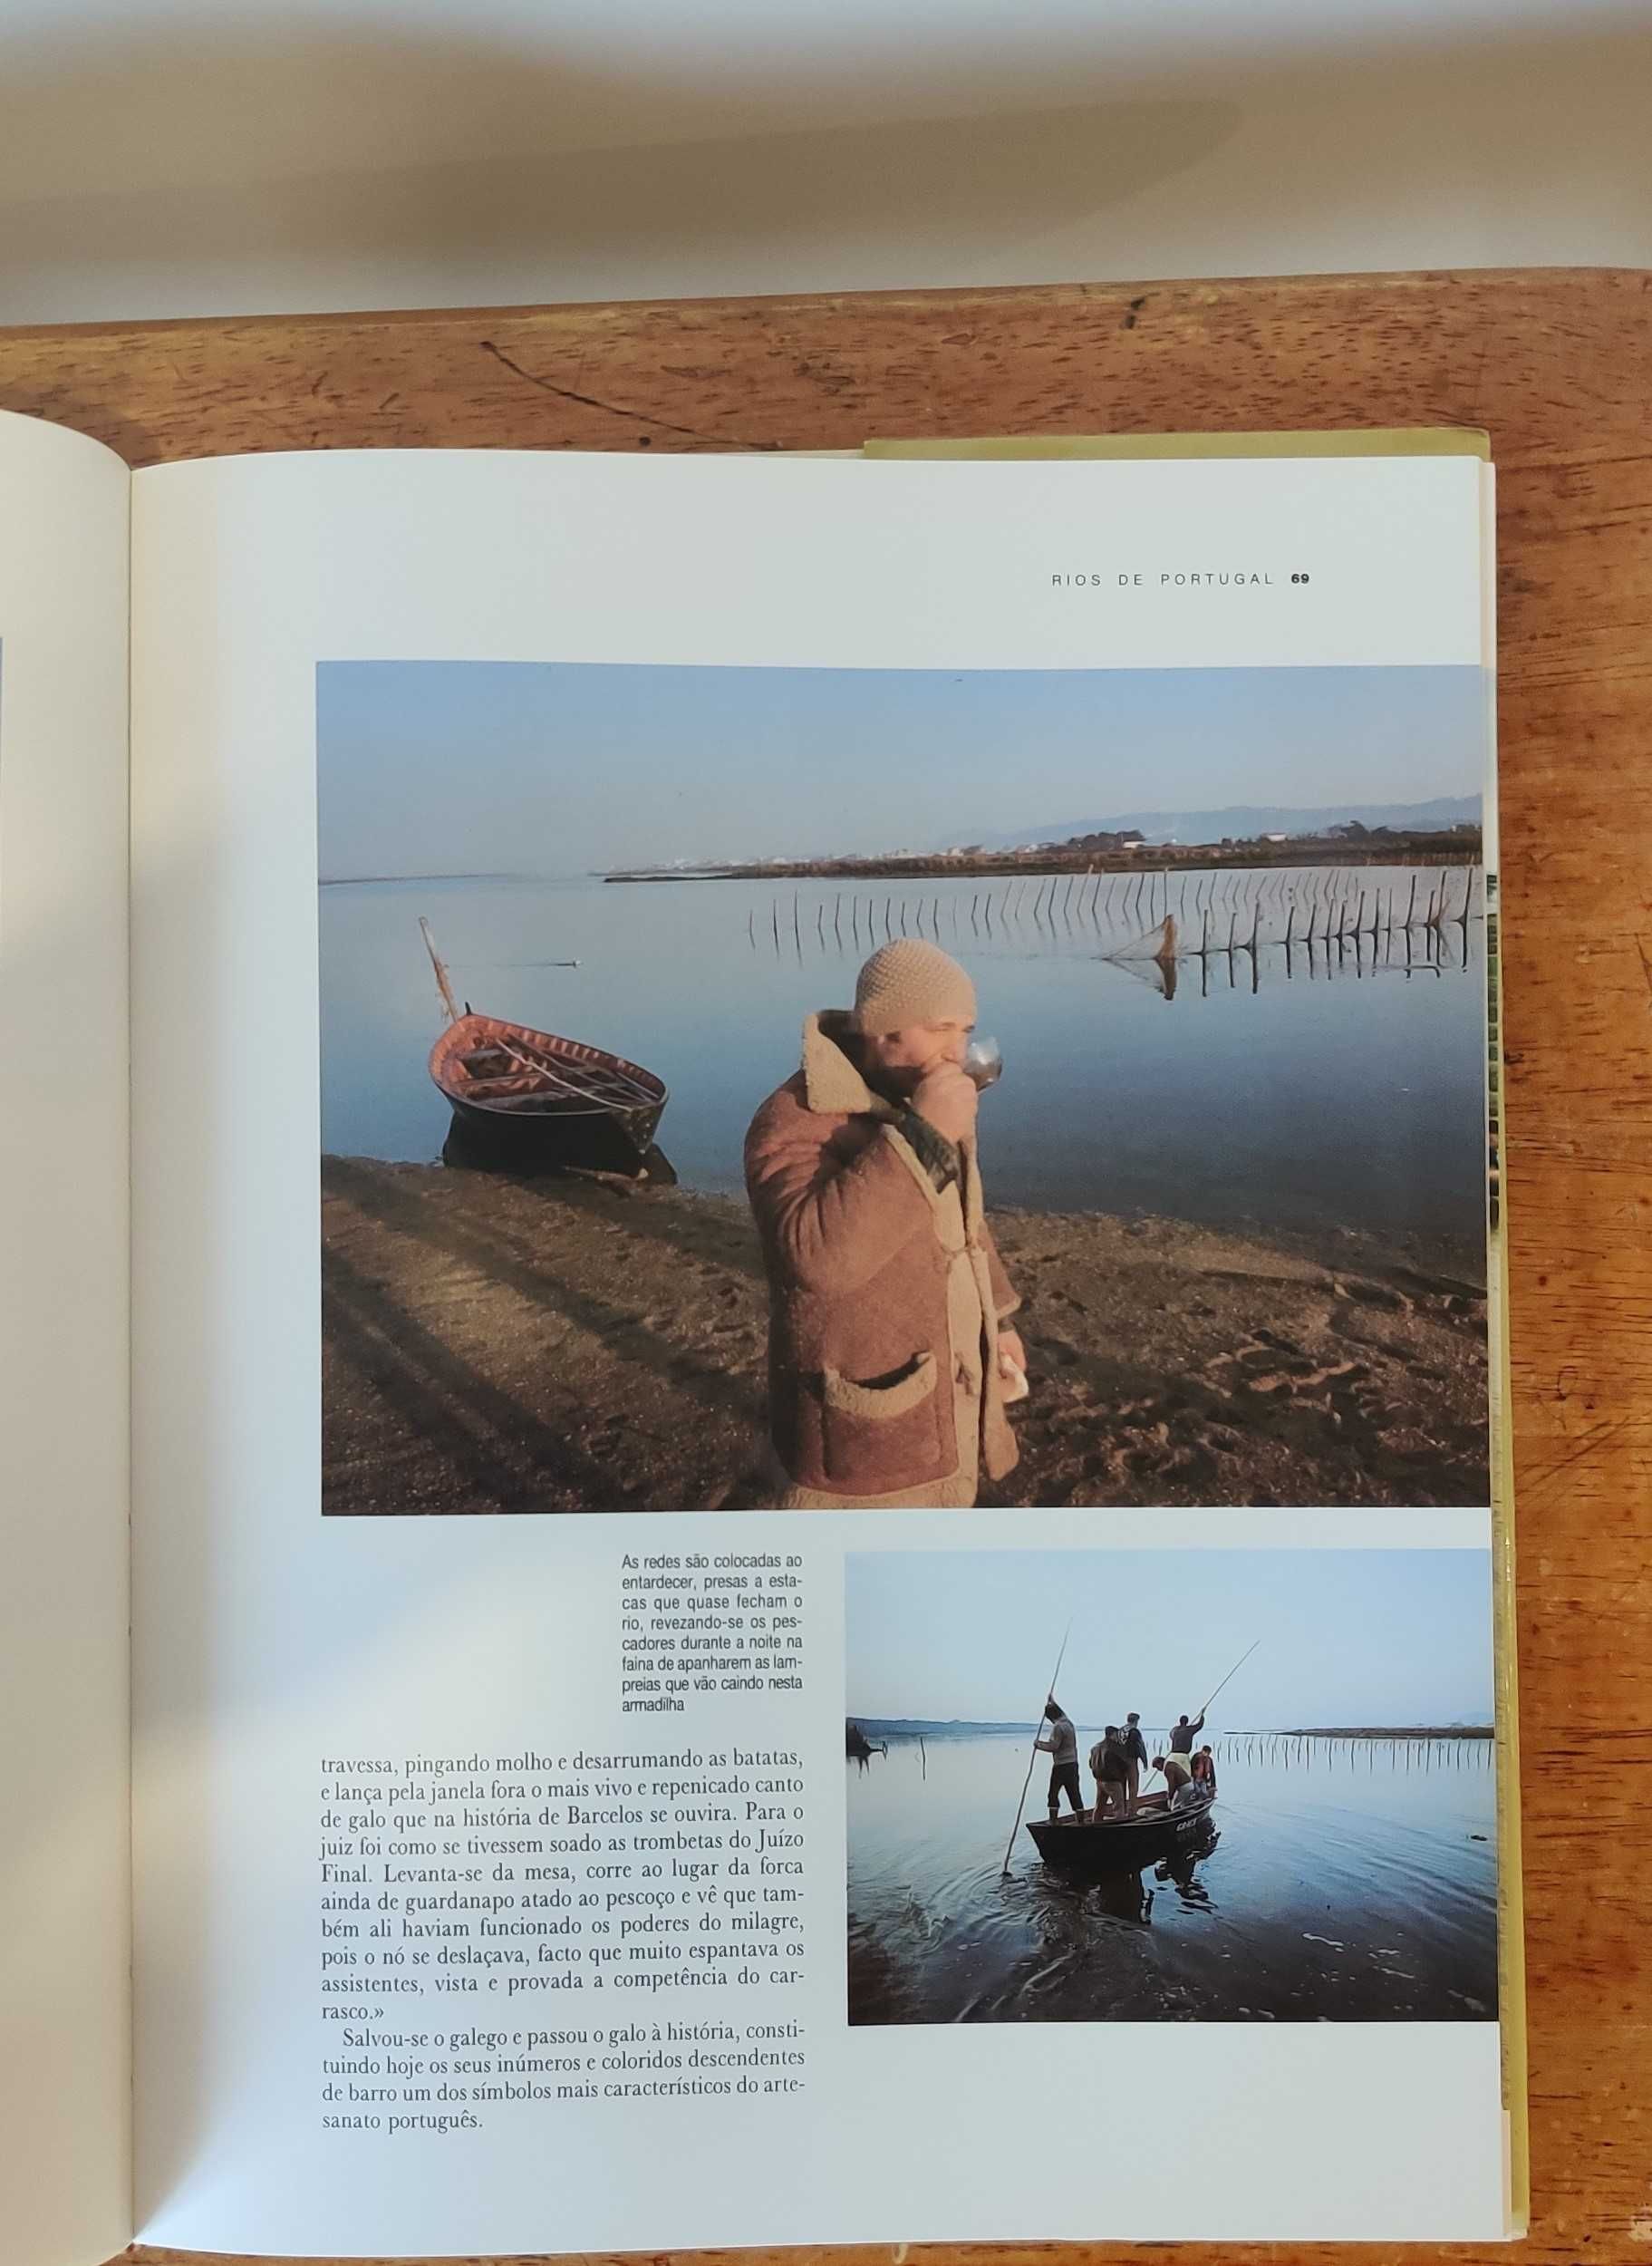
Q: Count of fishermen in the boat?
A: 6